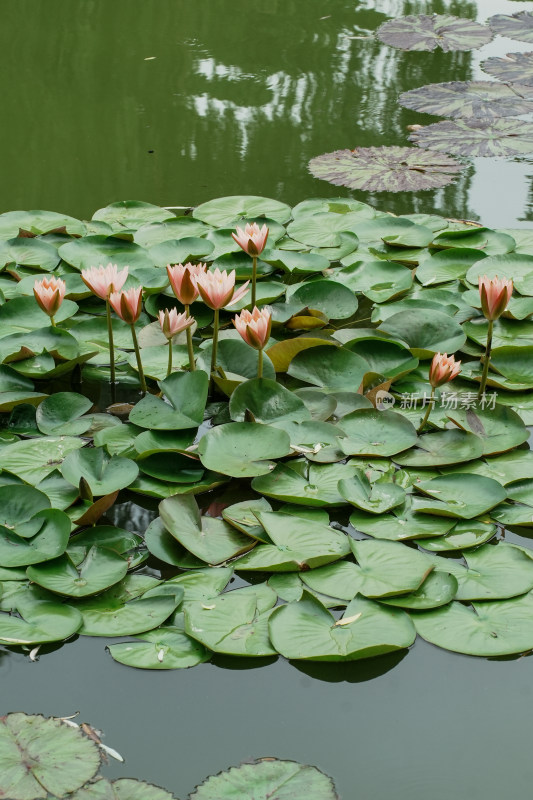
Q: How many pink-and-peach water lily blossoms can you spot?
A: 10